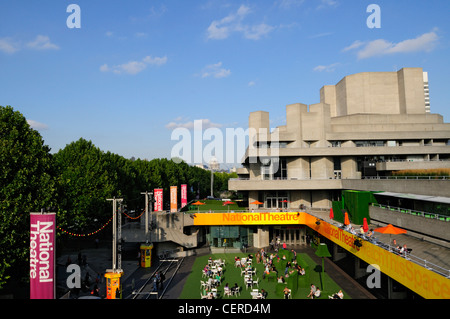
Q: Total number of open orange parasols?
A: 3